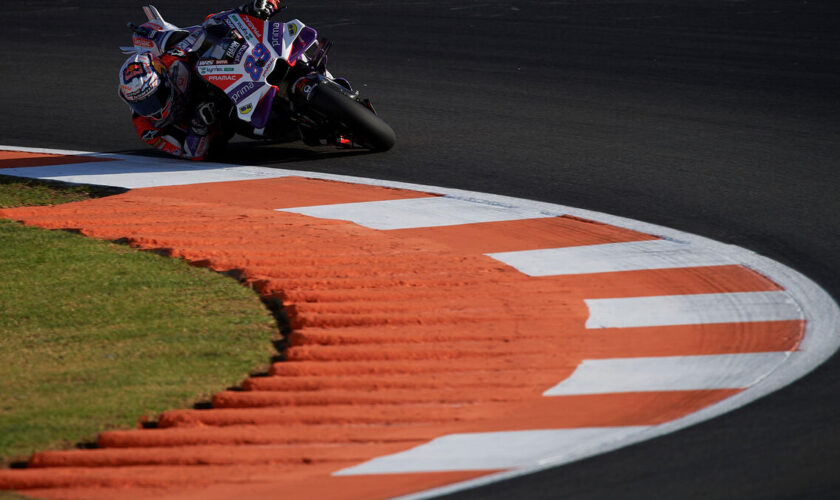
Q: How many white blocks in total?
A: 6